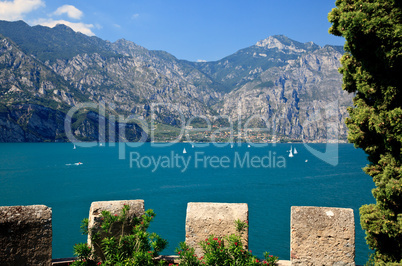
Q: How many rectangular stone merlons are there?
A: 4